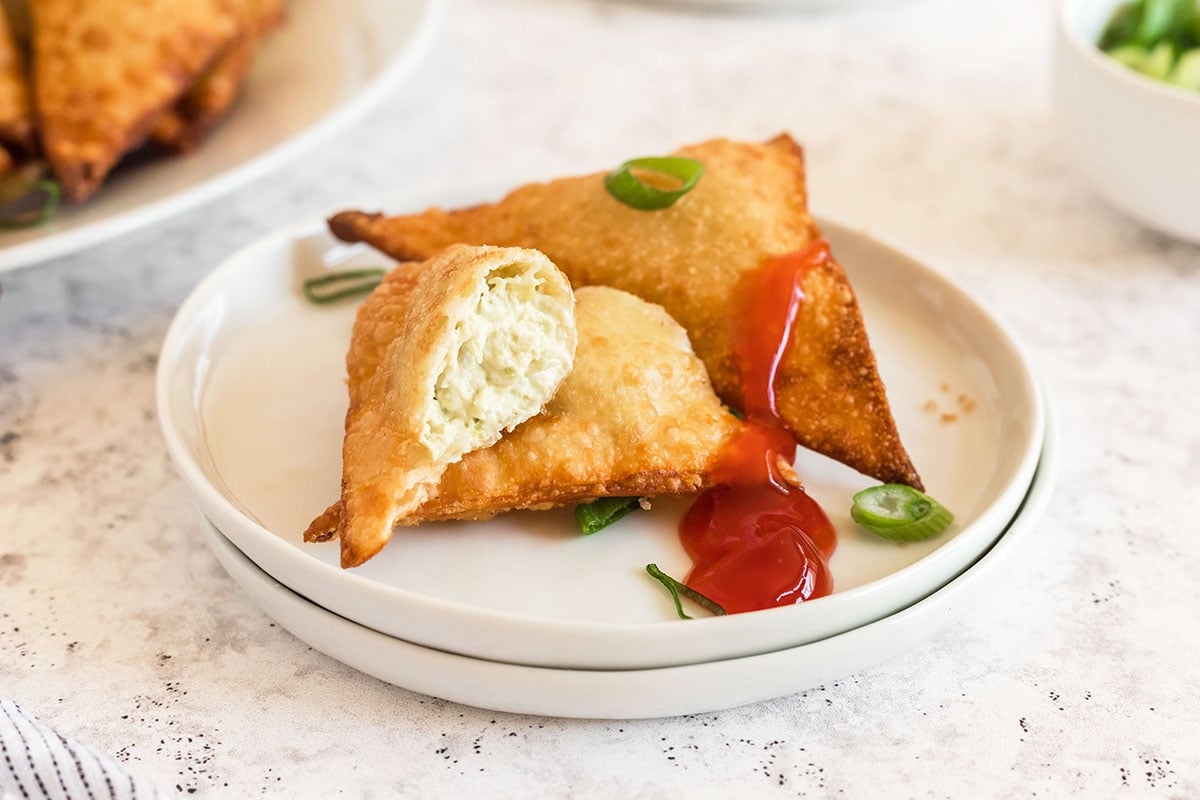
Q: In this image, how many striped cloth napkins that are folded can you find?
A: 1